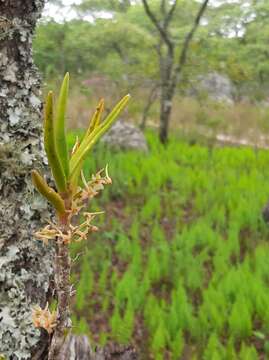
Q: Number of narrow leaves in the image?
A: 5